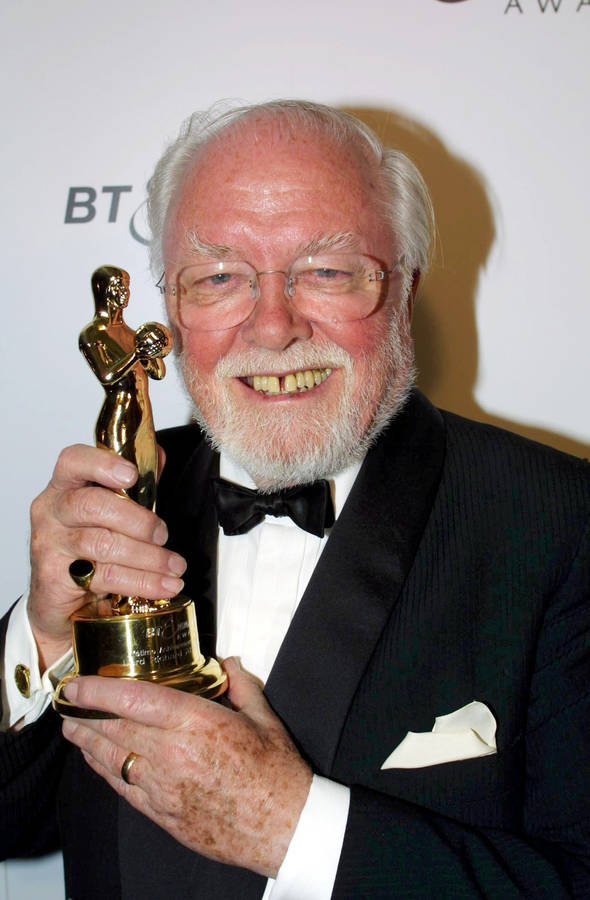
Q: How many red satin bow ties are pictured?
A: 0